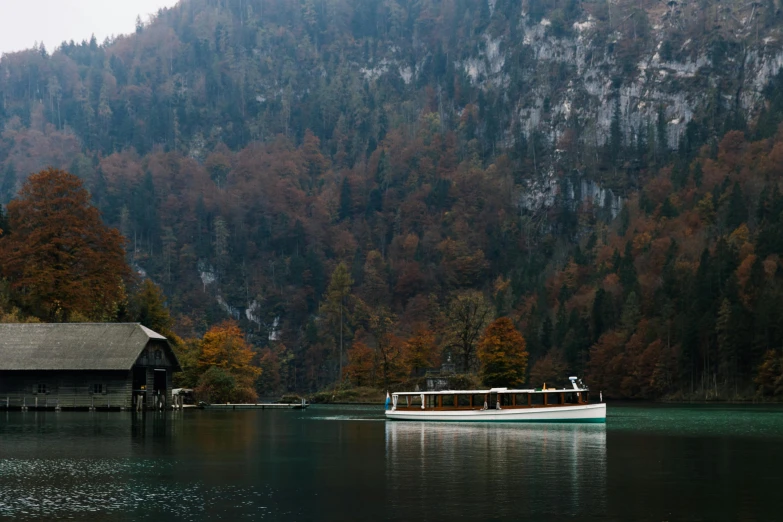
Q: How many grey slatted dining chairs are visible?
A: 0